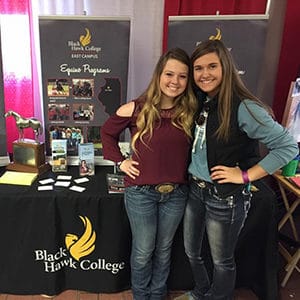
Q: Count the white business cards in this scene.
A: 6